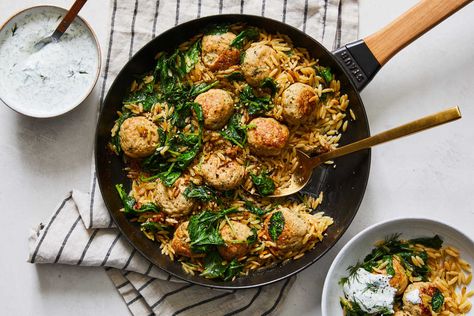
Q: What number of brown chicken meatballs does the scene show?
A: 13